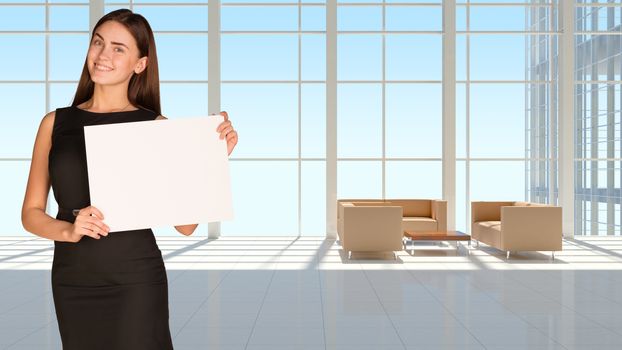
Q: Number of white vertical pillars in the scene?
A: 5